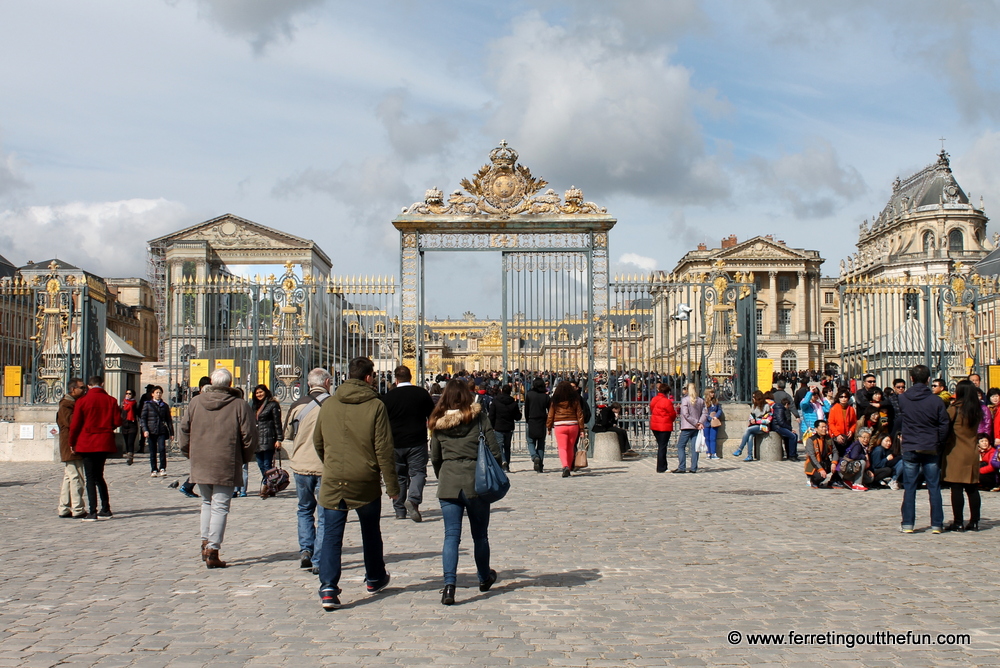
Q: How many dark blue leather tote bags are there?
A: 1